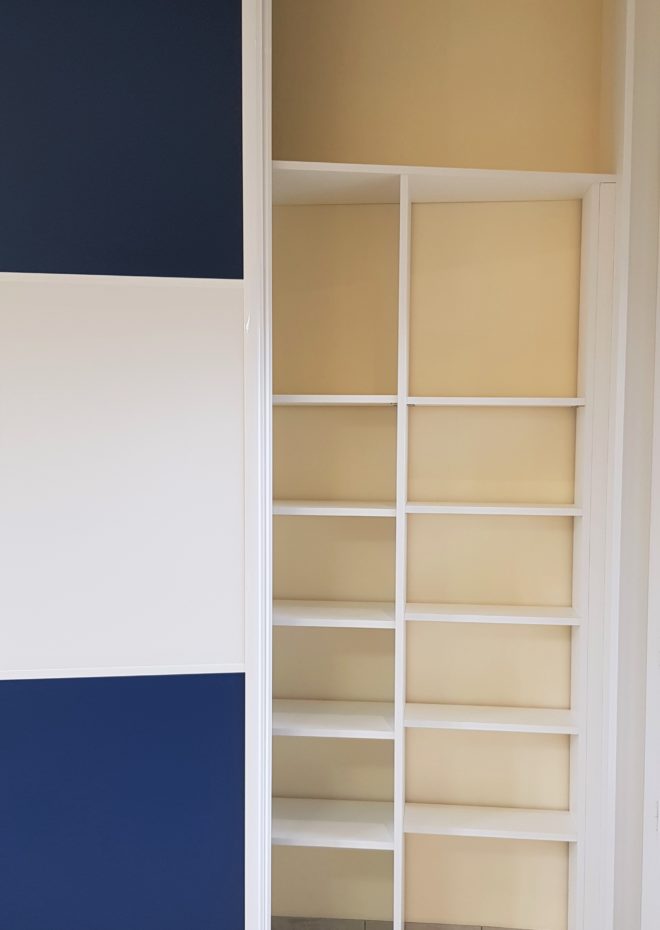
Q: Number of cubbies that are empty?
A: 13